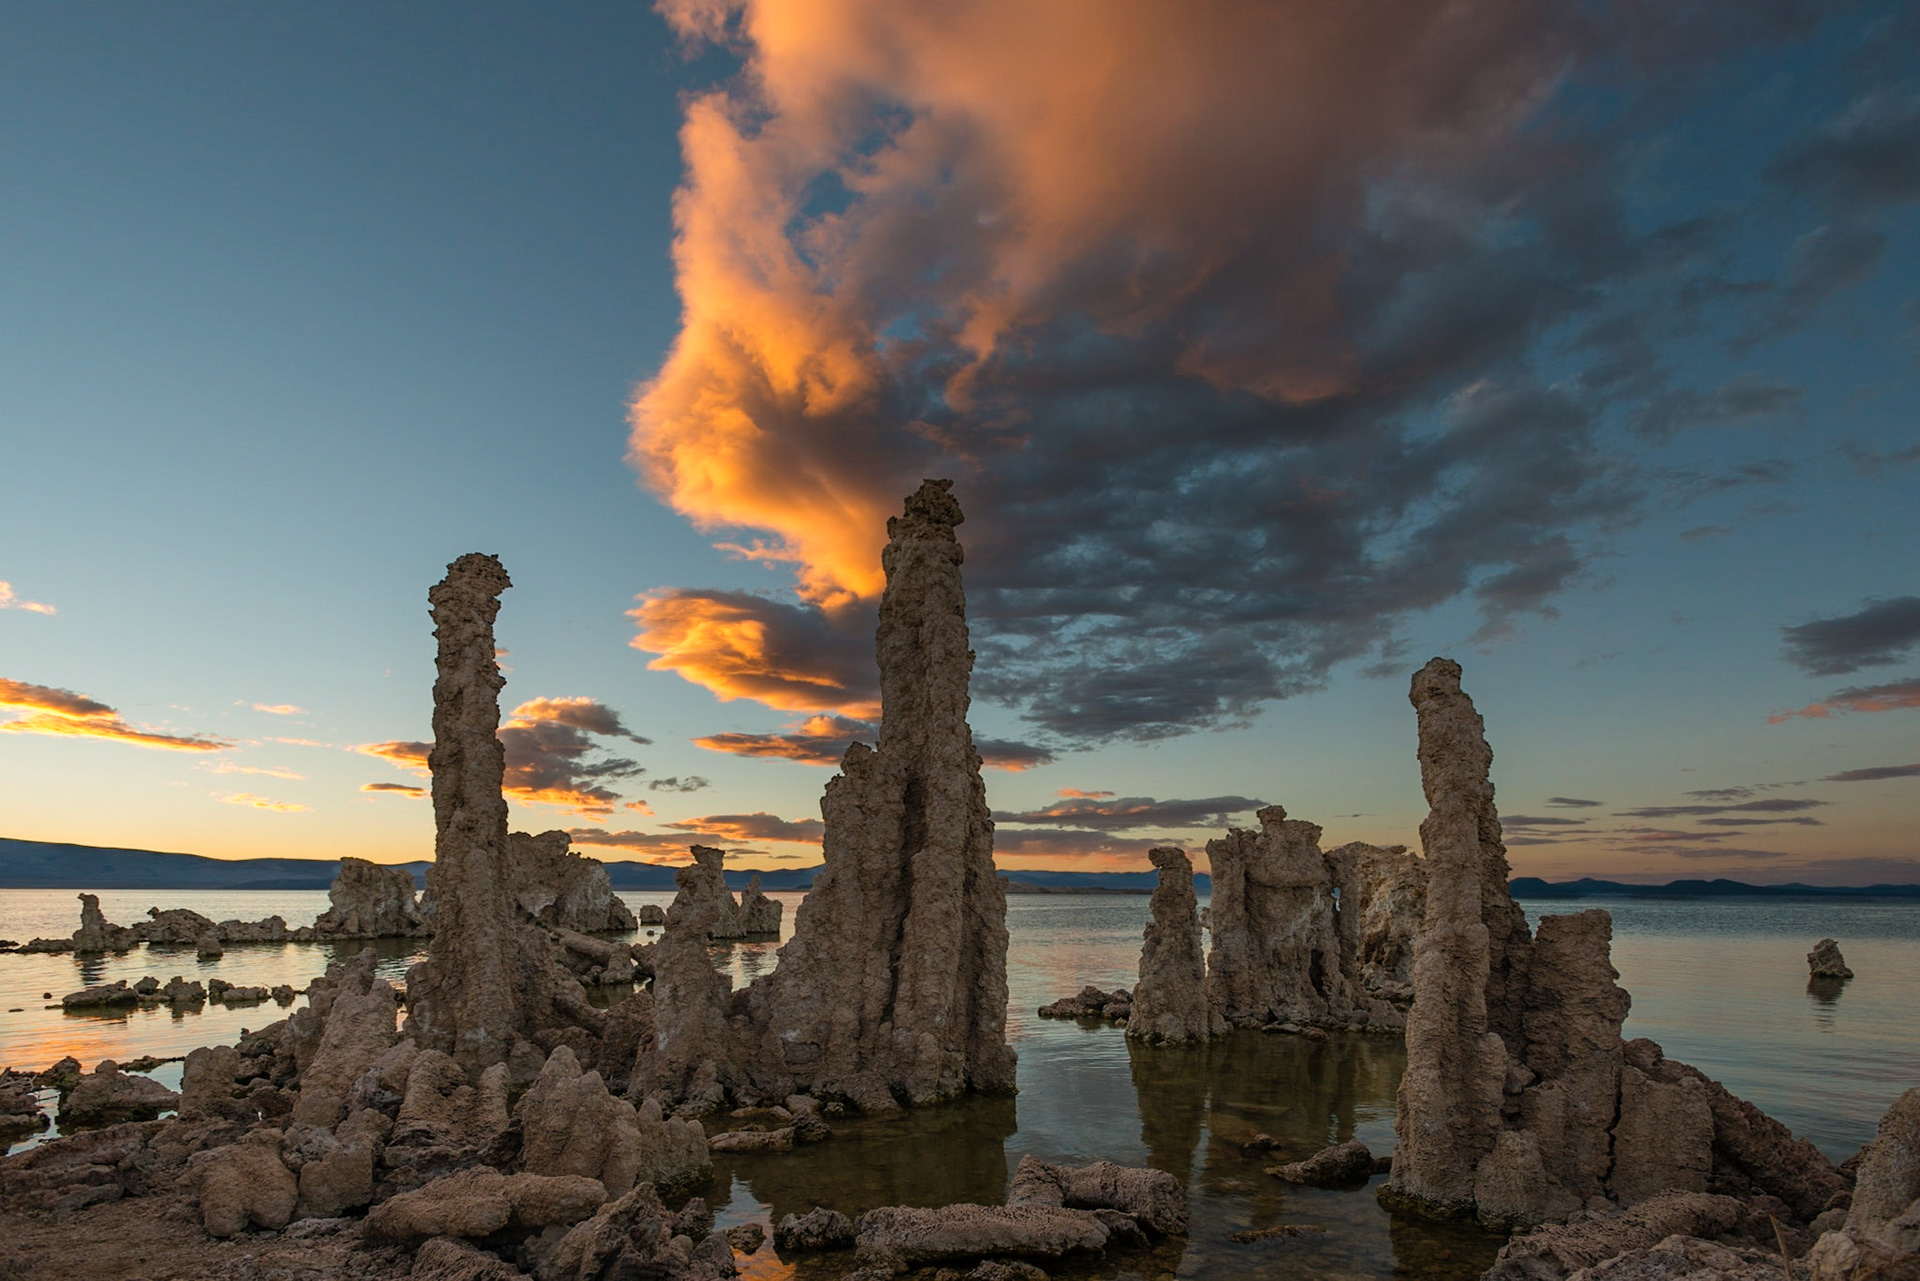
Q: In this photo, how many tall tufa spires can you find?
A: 3